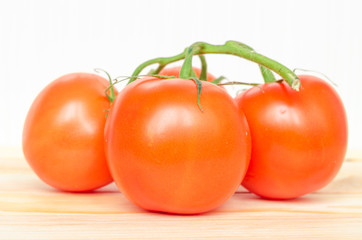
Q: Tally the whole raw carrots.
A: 0